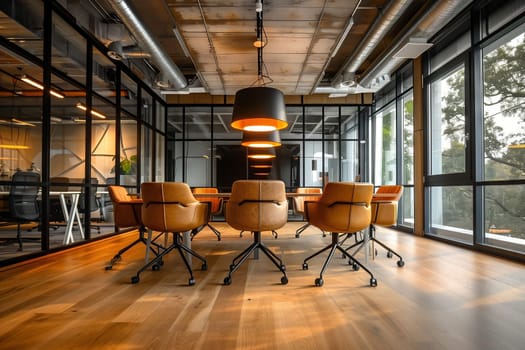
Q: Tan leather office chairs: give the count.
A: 7